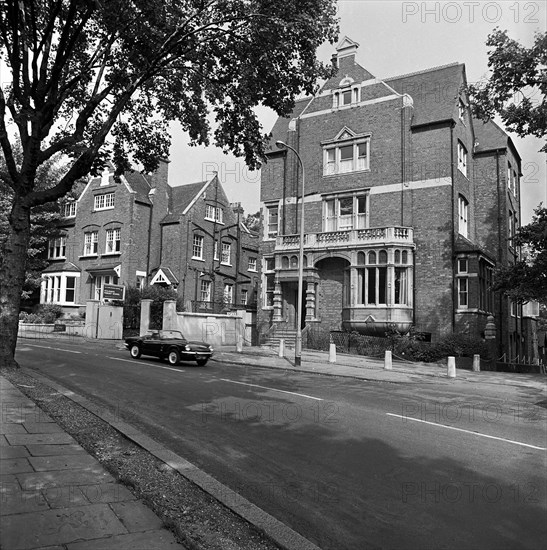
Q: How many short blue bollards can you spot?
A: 0